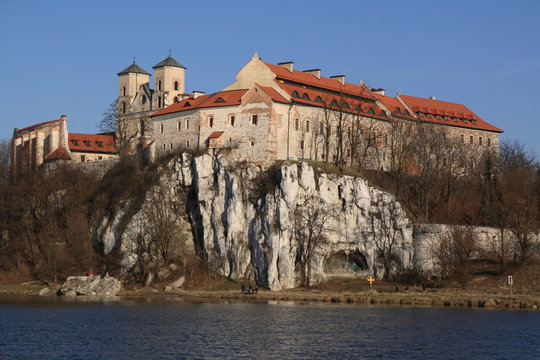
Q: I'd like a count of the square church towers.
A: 2